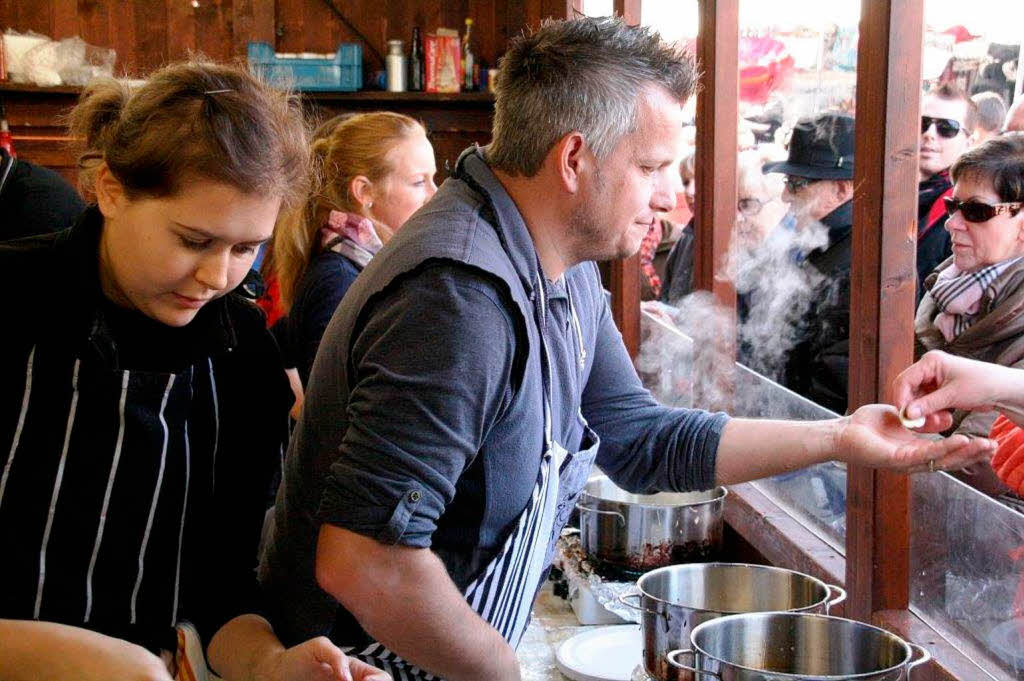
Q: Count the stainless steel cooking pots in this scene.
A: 3